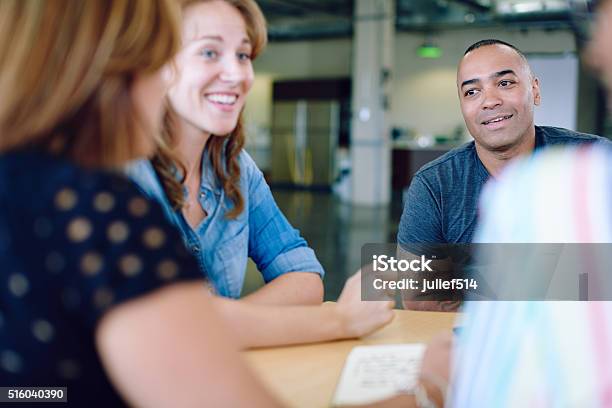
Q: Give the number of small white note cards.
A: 1